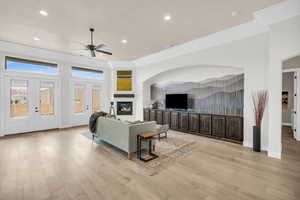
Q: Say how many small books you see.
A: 0